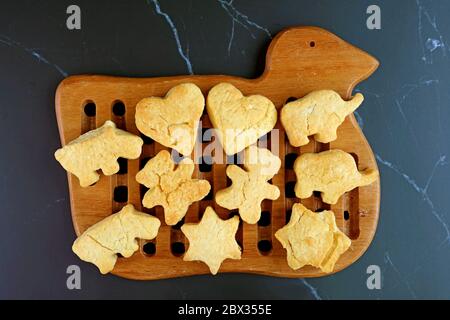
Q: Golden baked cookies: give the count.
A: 10